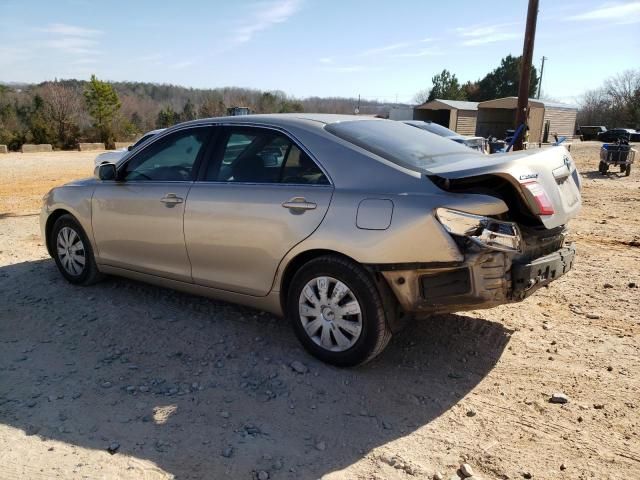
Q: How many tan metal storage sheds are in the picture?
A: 2